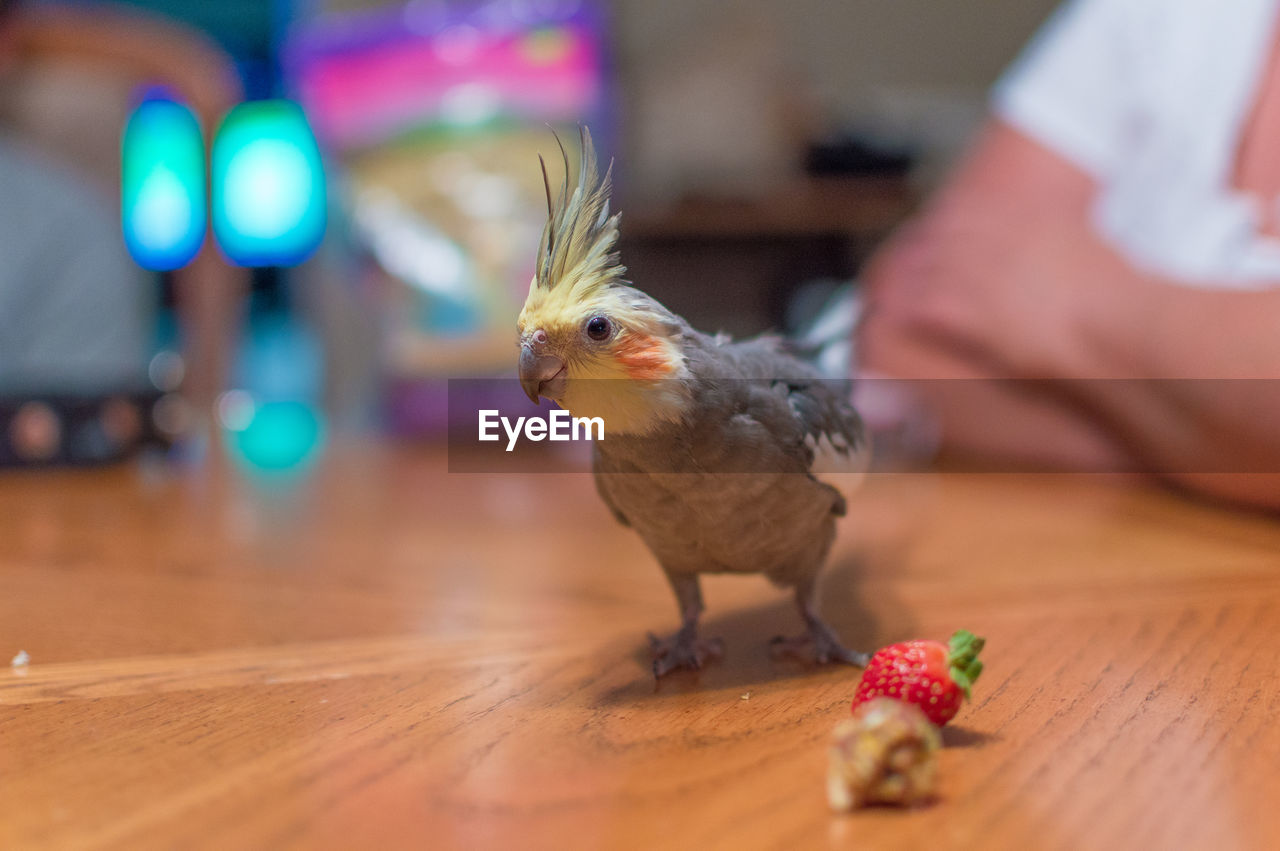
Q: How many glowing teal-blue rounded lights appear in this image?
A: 2